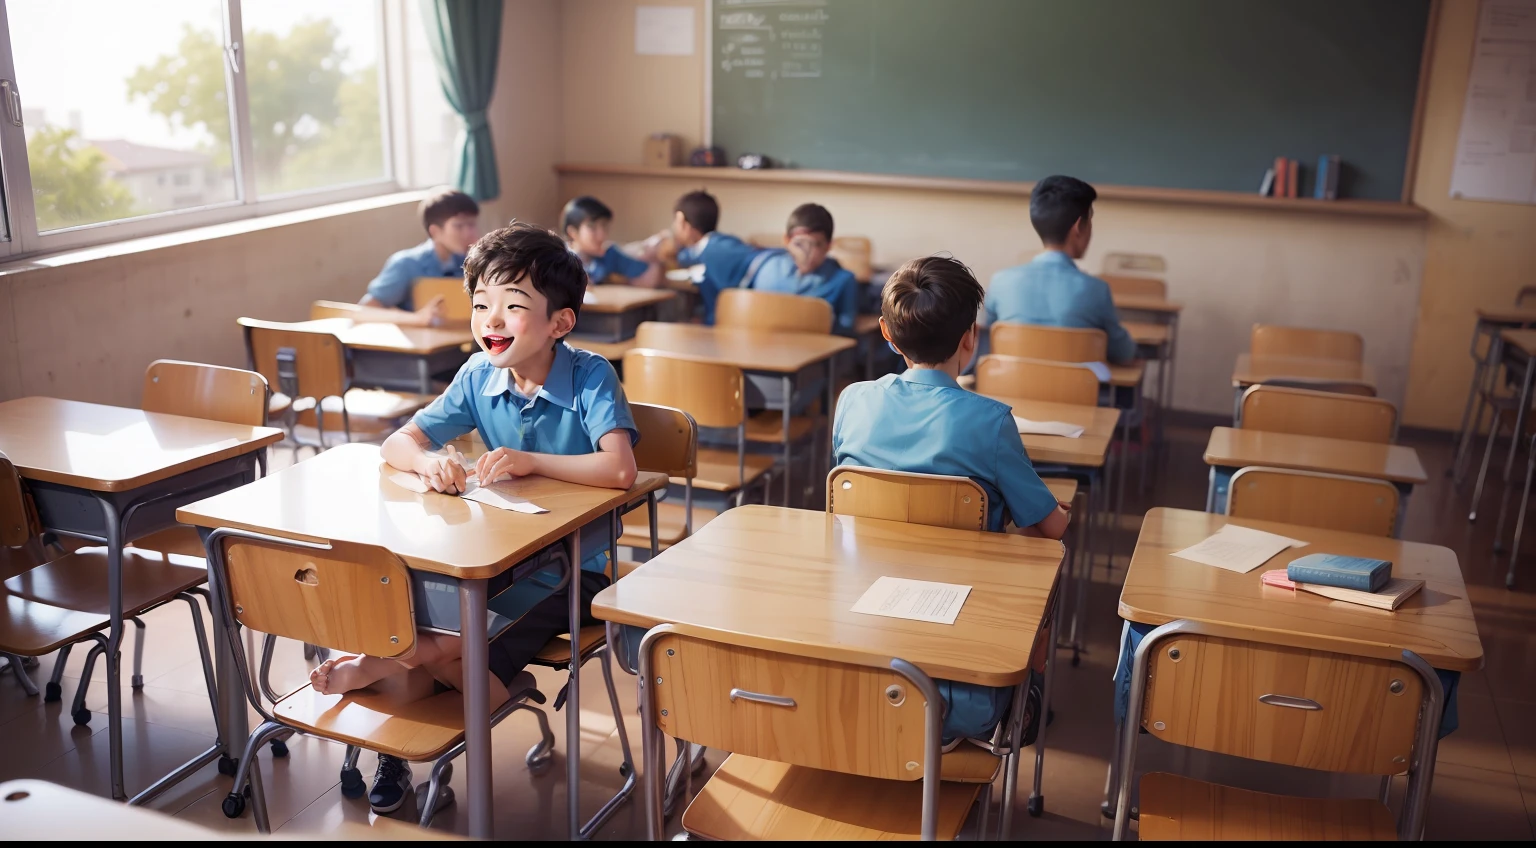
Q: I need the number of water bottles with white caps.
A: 0